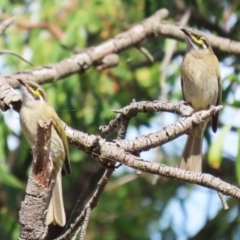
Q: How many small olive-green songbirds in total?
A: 2